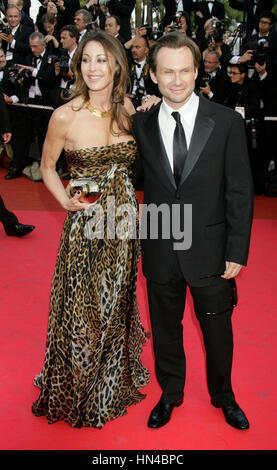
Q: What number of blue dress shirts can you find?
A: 0